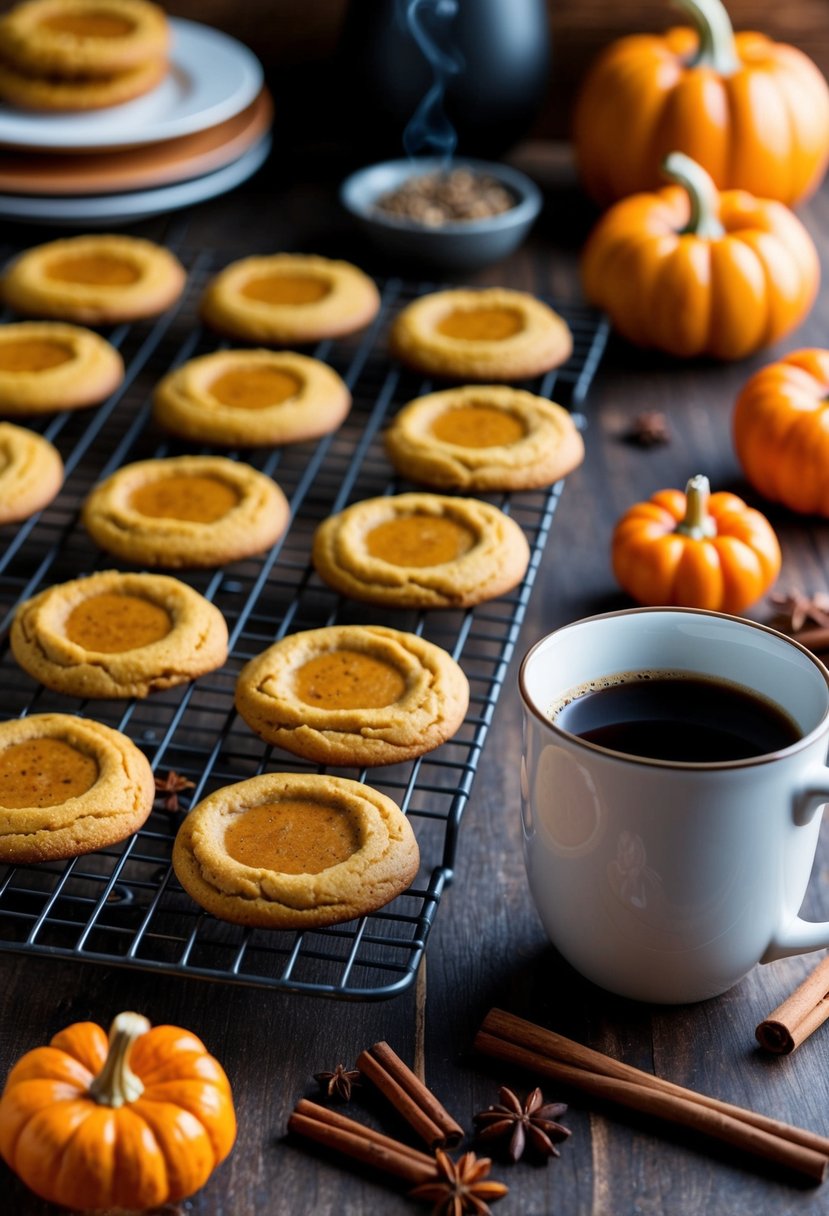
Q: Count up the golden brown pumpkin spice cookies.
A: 15